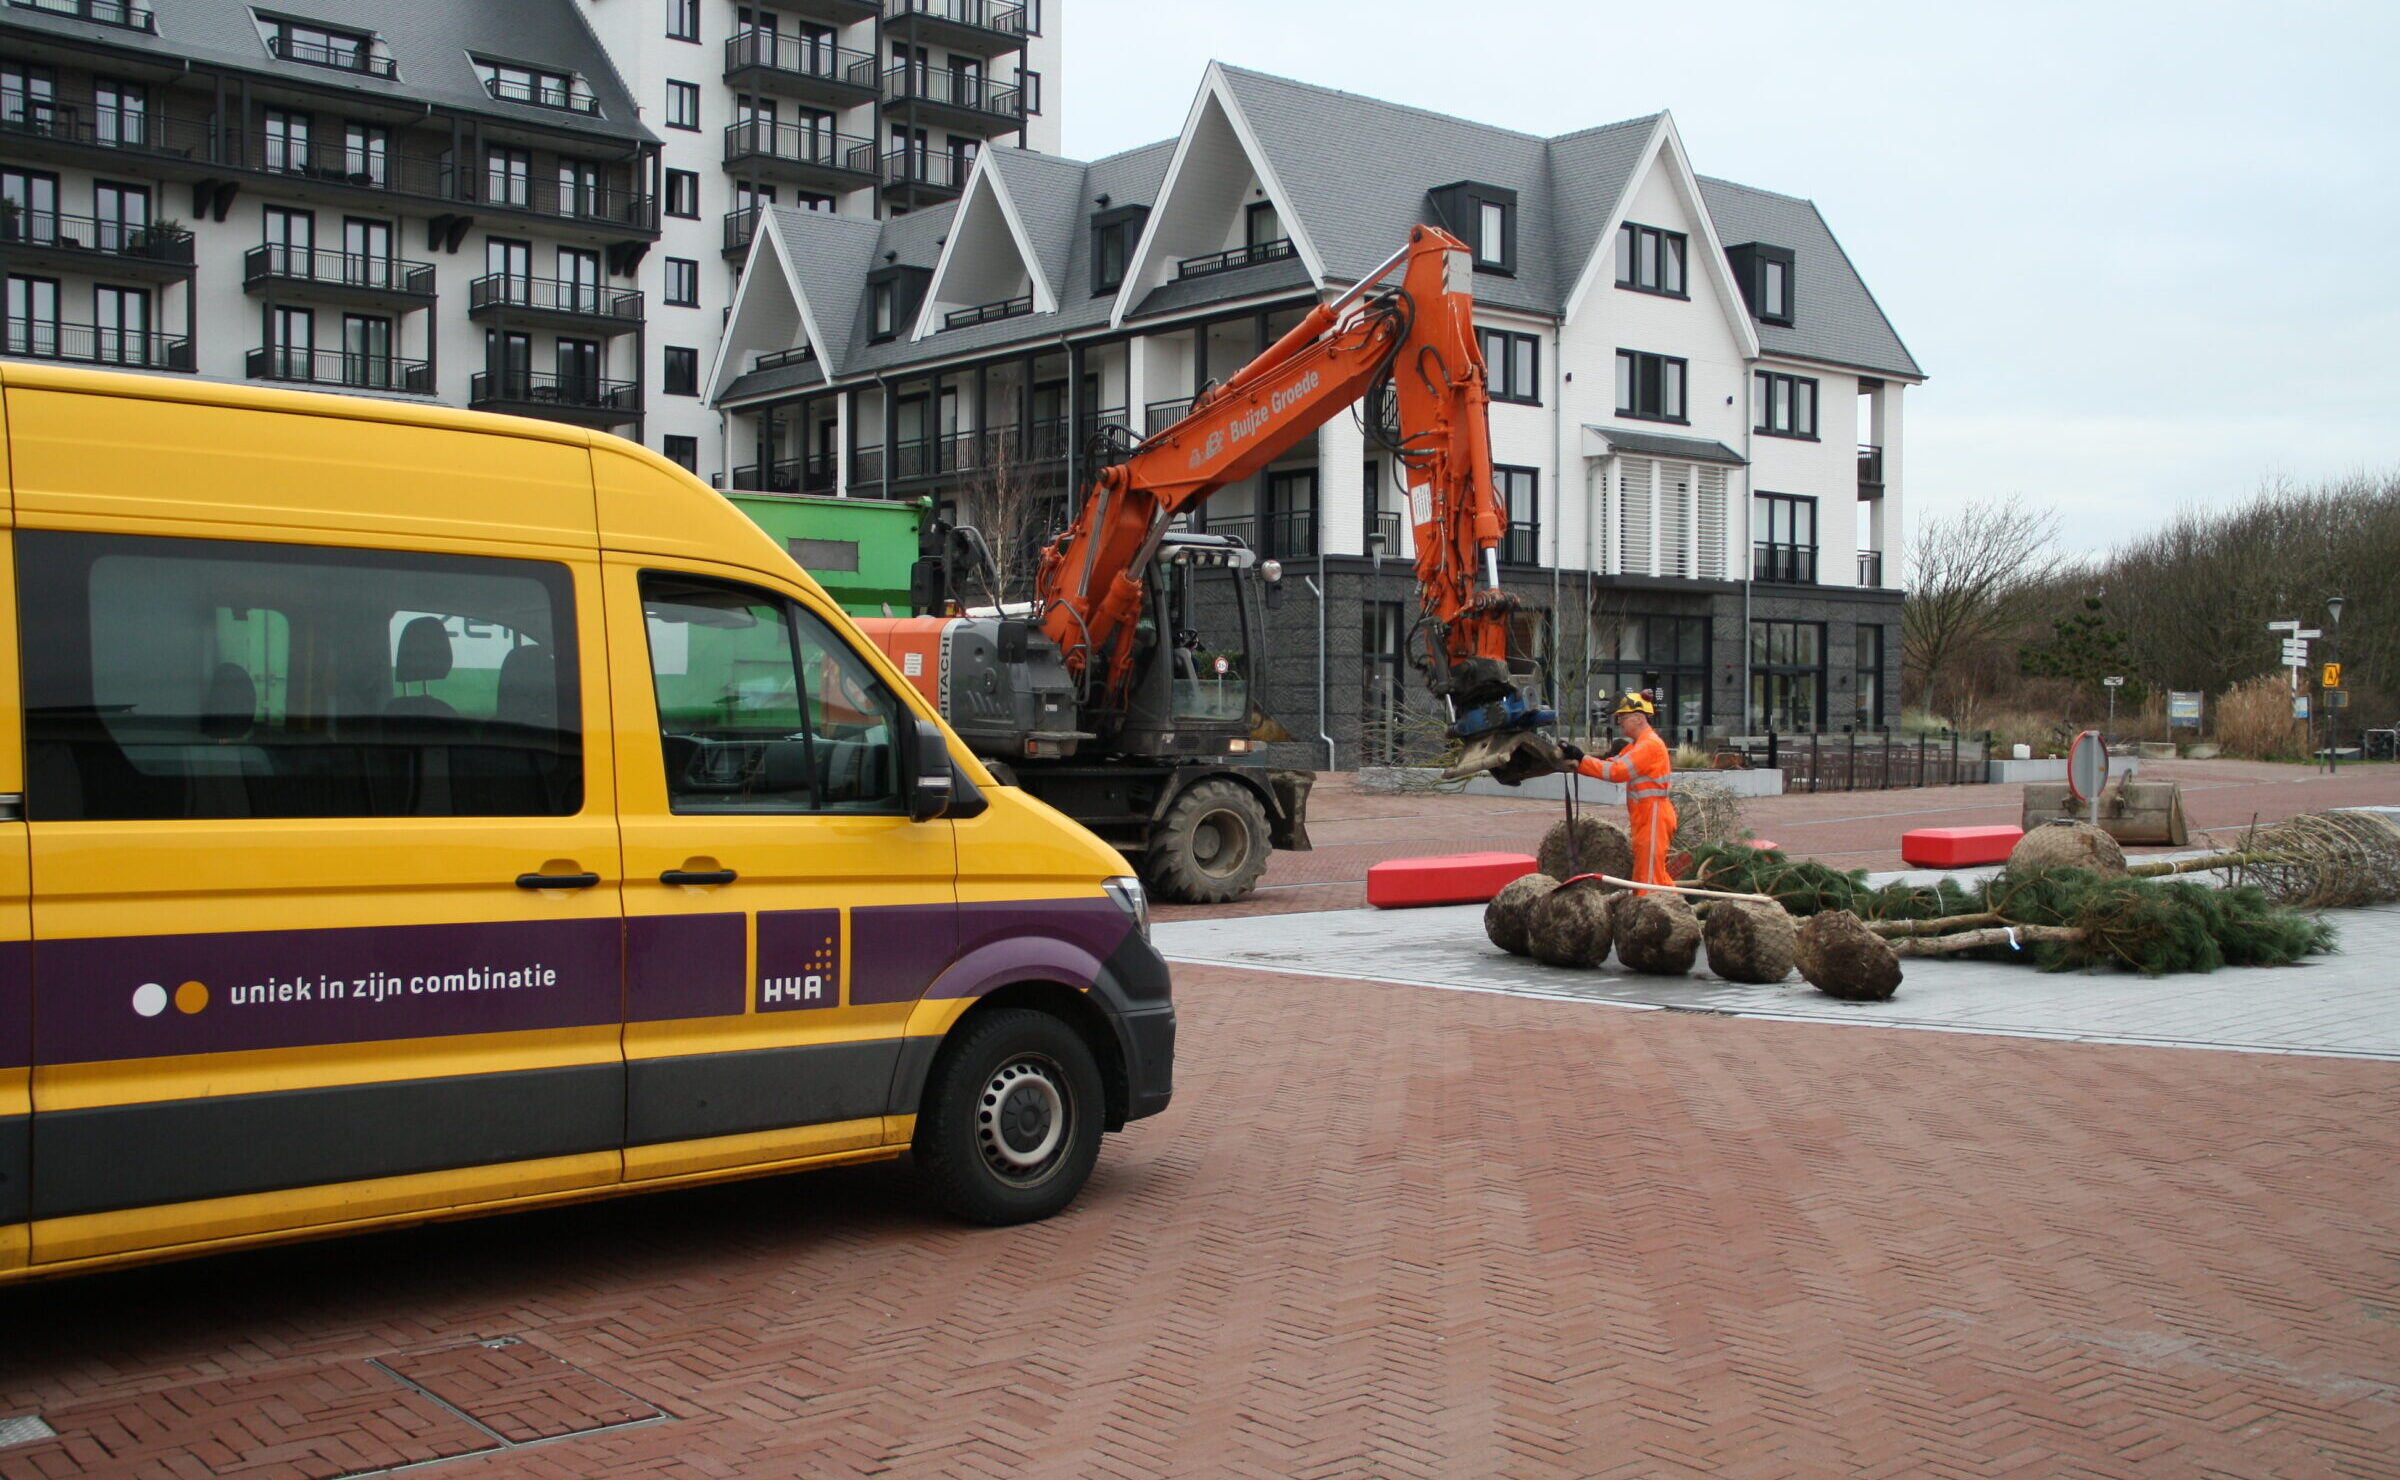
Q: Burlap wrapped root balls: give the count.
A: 7